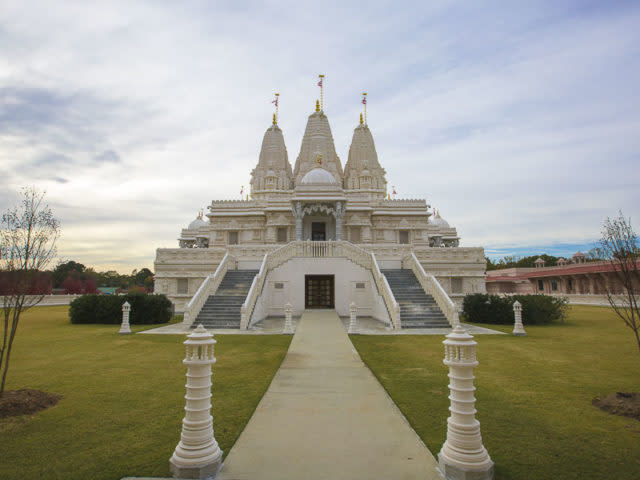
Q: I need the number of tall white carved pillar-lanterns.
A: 6